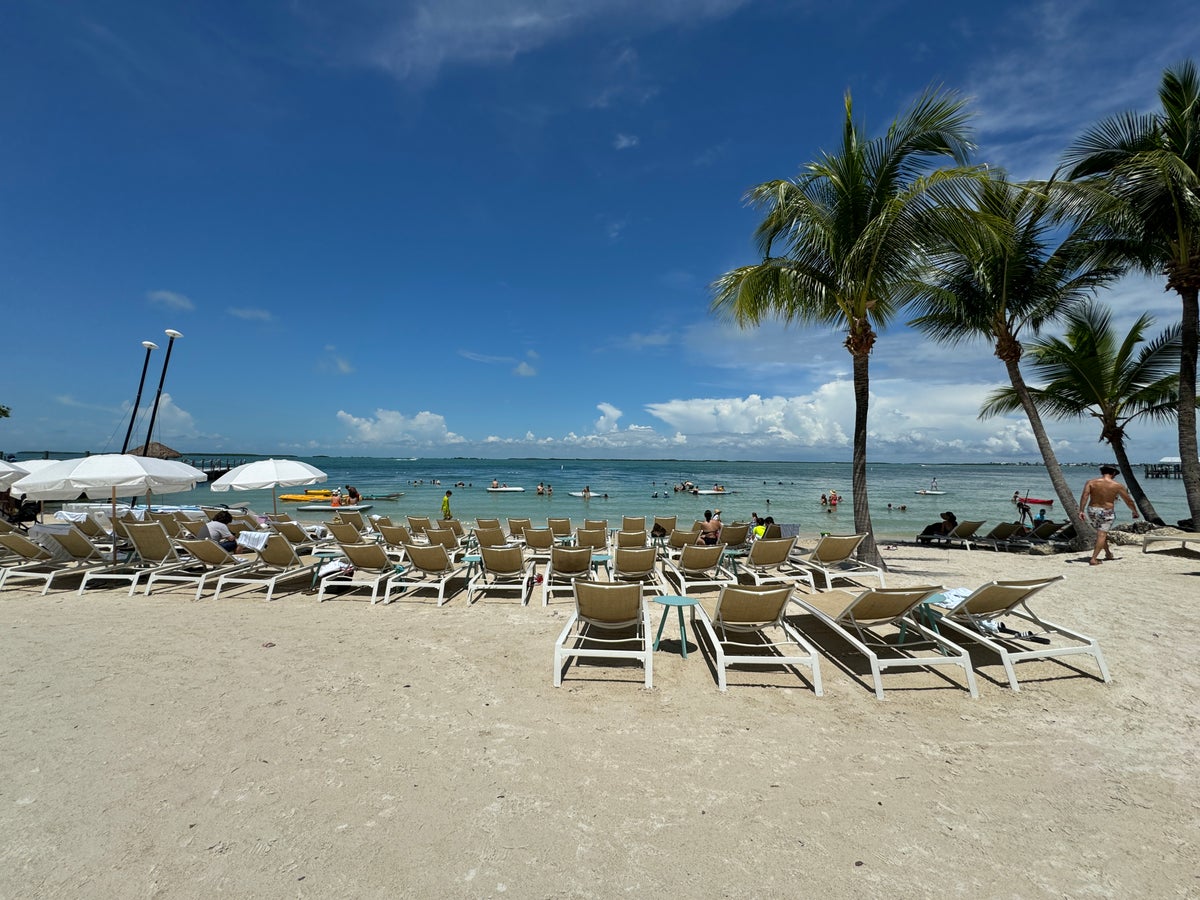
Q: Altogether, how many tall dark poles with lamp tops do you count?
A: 2